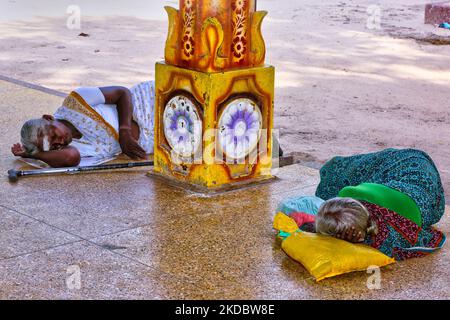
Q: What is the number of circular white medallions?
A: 2